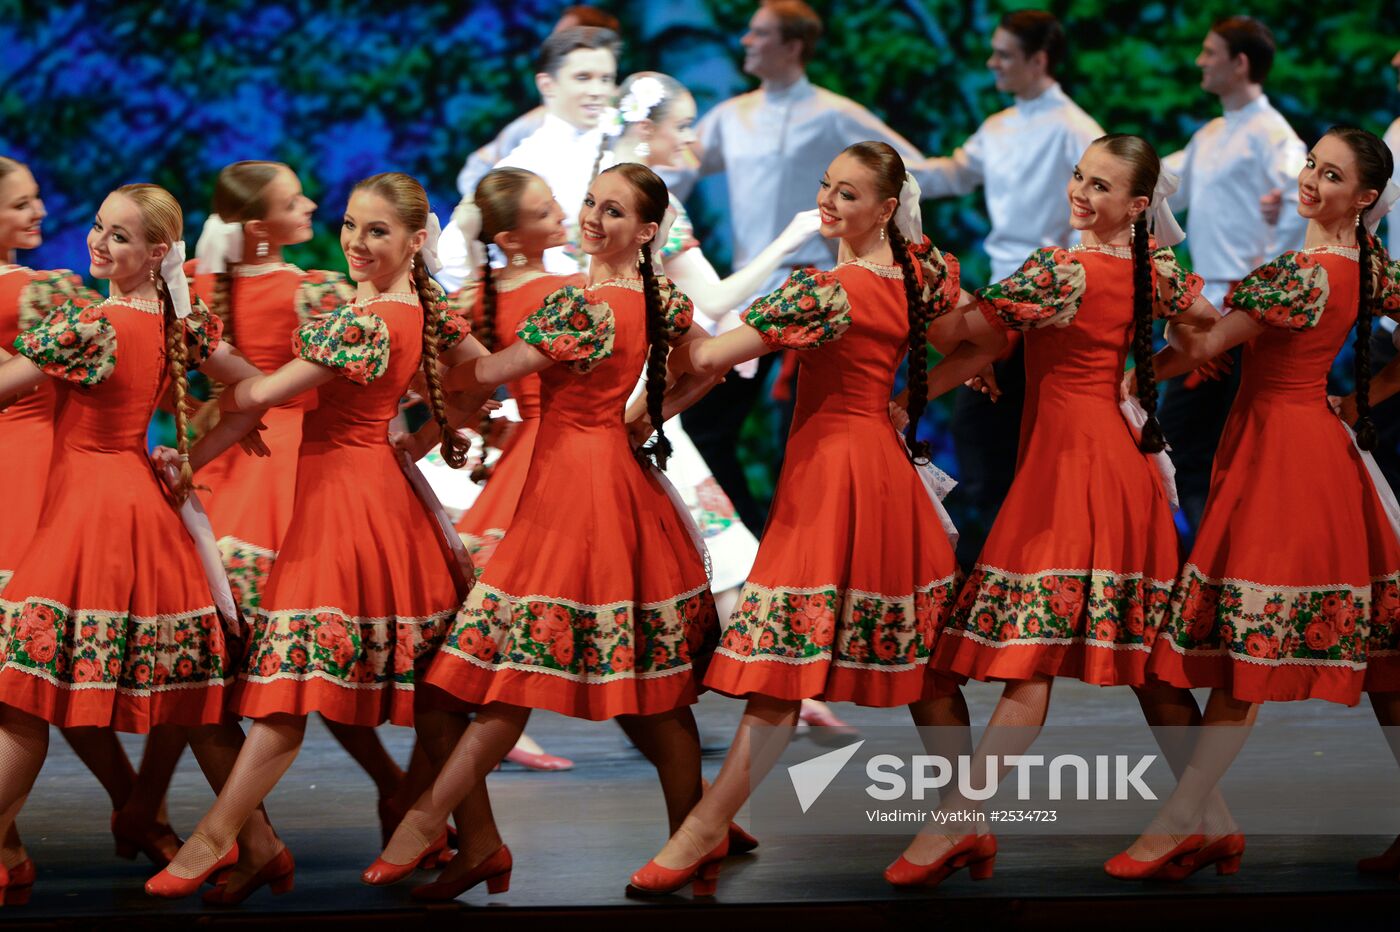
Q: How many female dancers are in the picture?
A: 10